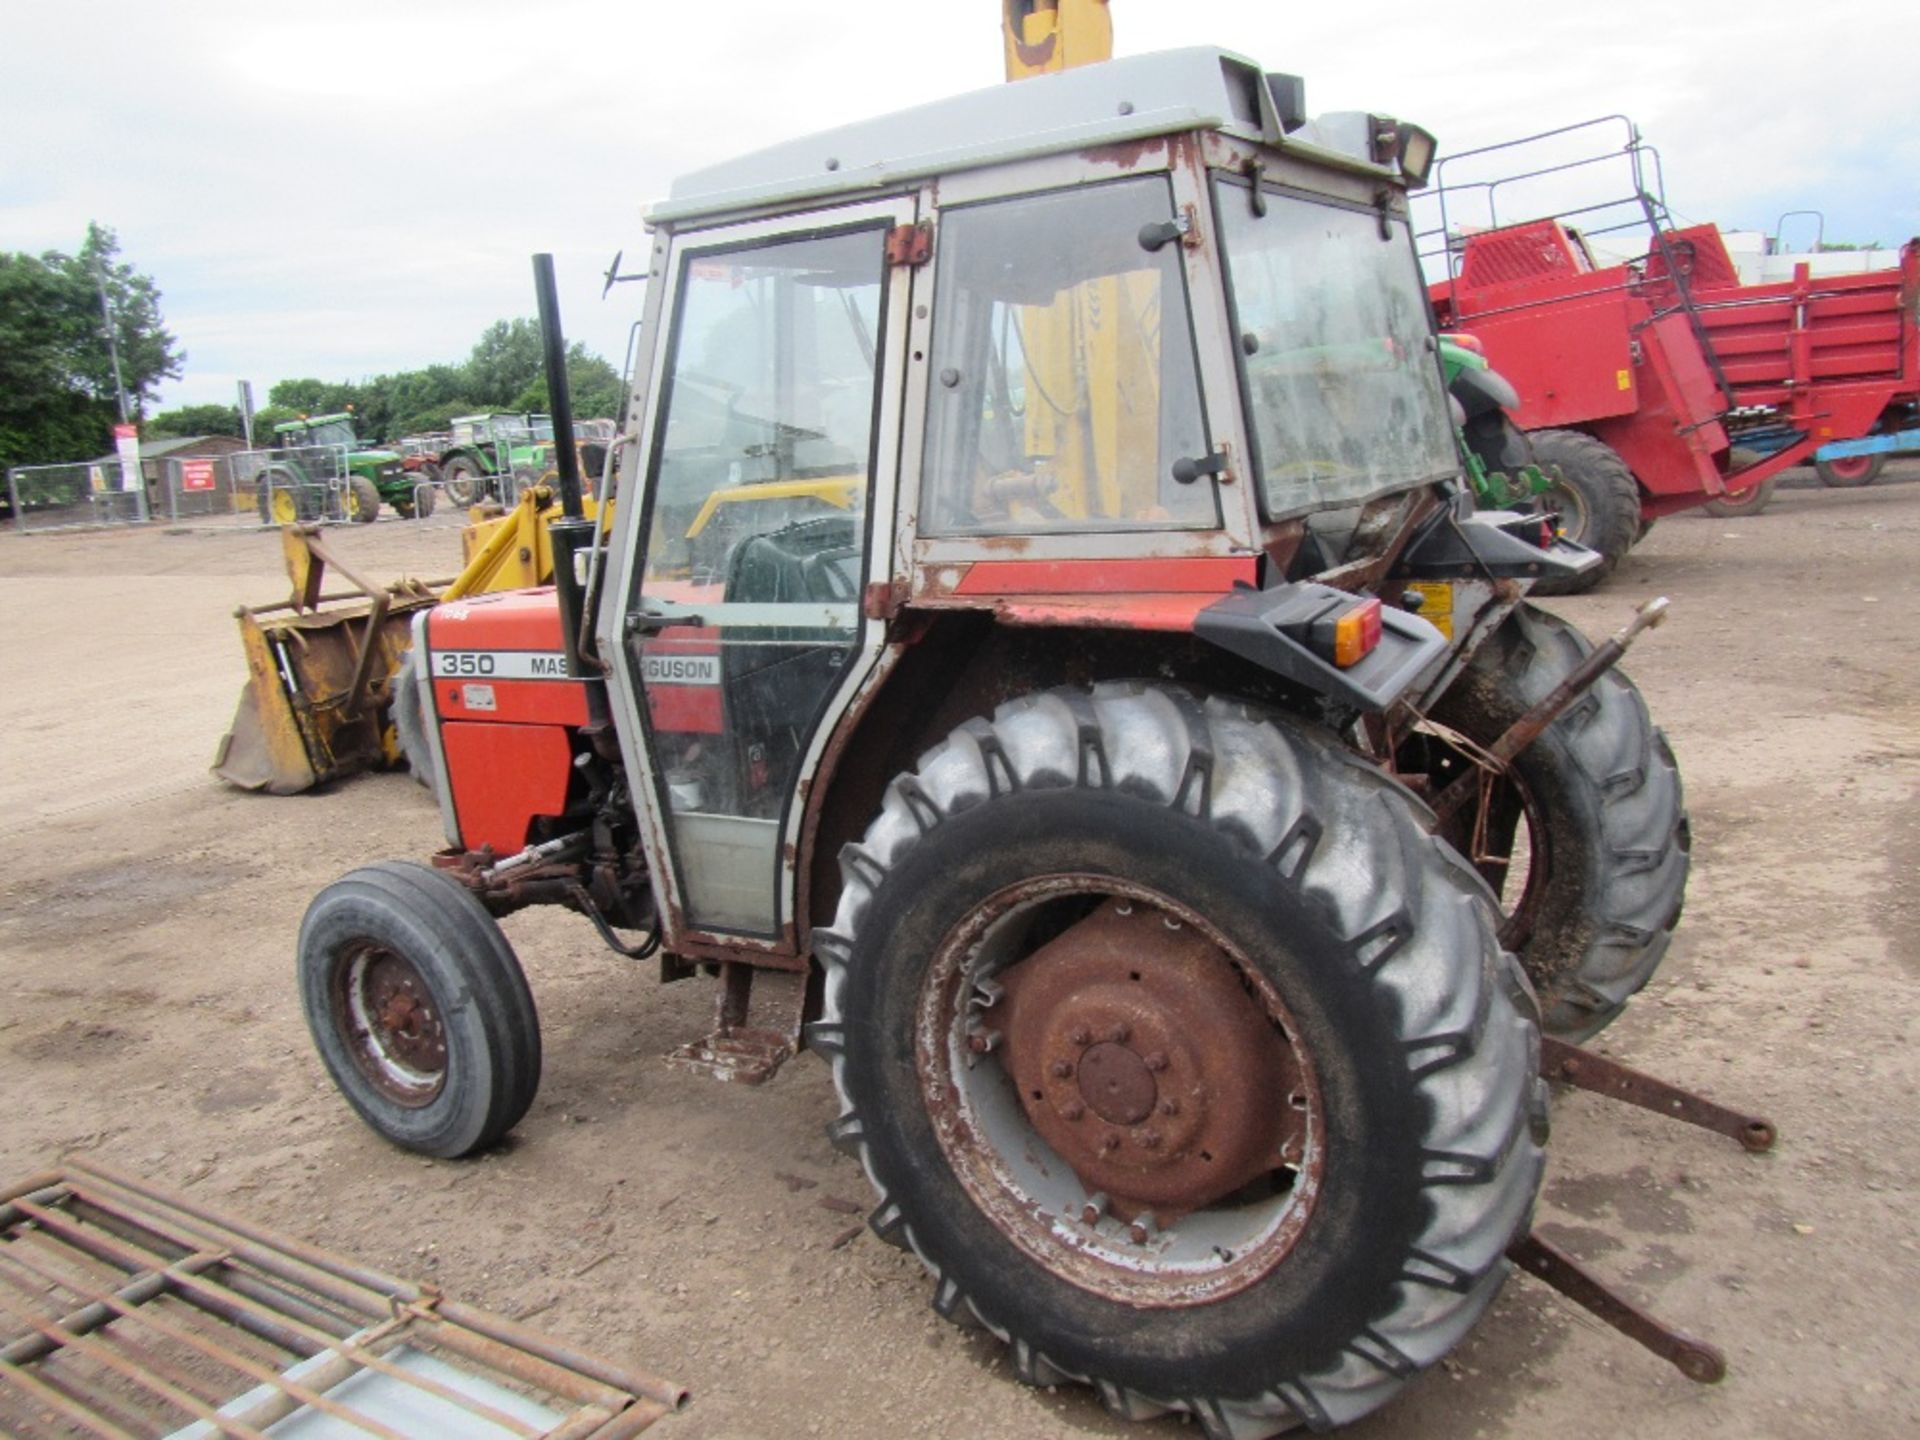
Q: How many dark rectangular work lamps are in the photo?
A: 2